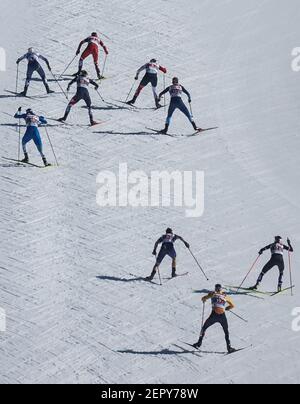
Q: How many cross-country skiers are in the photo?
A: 9